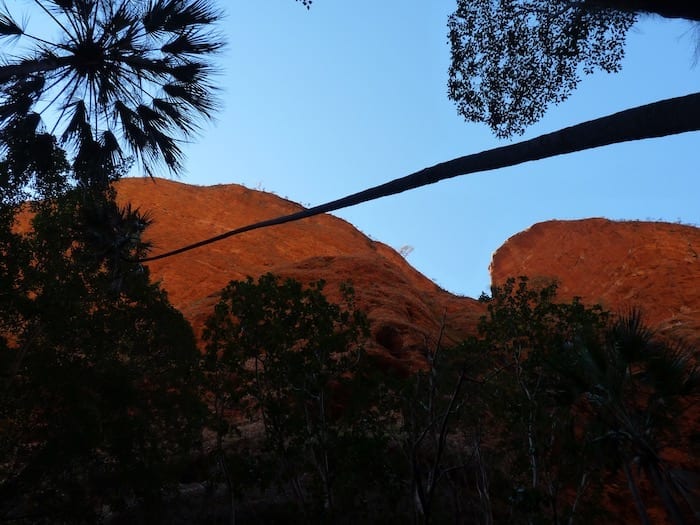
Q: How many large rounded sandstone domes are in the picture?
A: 2